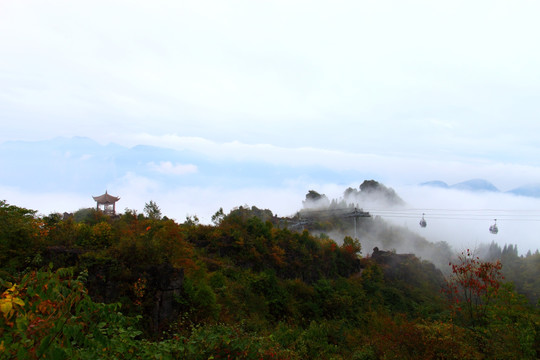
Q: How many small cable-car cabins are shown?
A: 2